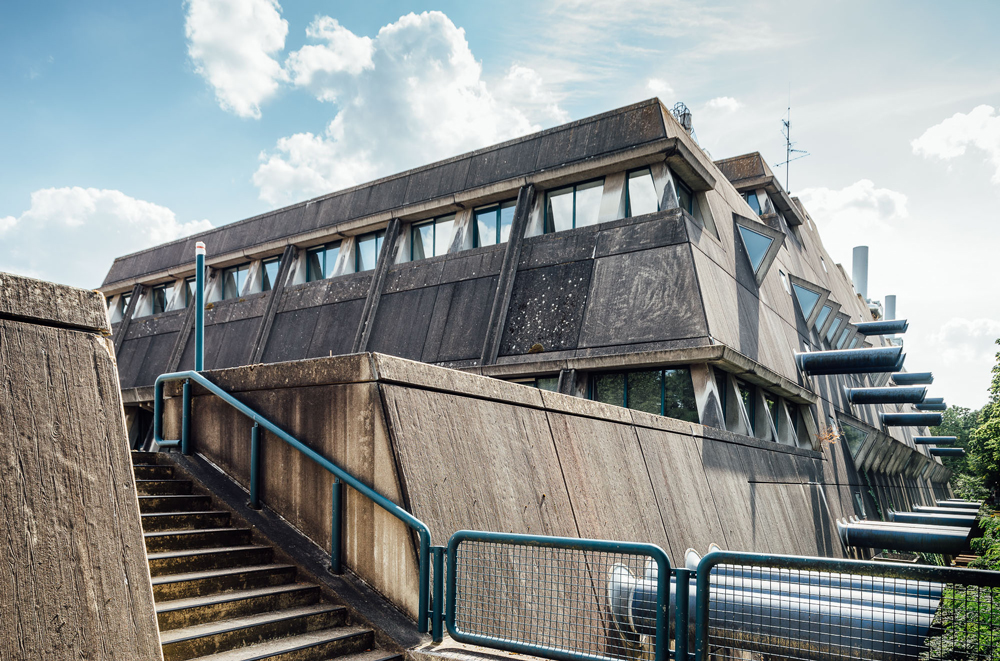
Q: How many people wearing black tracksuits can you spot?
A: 0